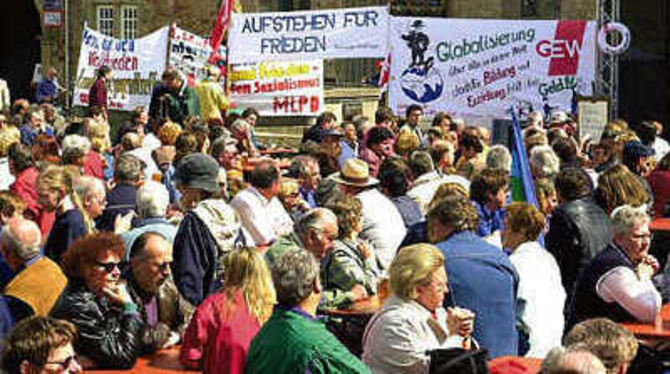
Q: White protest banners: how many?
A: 5